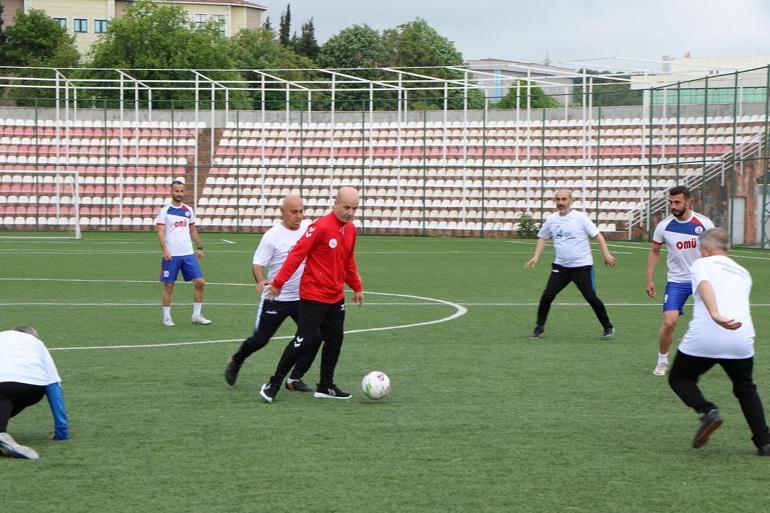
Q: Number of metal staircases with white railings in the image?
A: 1